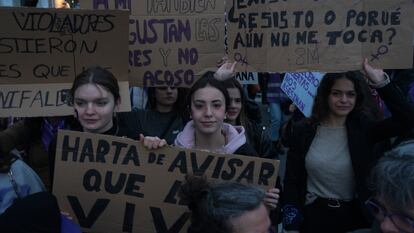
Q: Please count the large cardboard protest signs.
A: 4